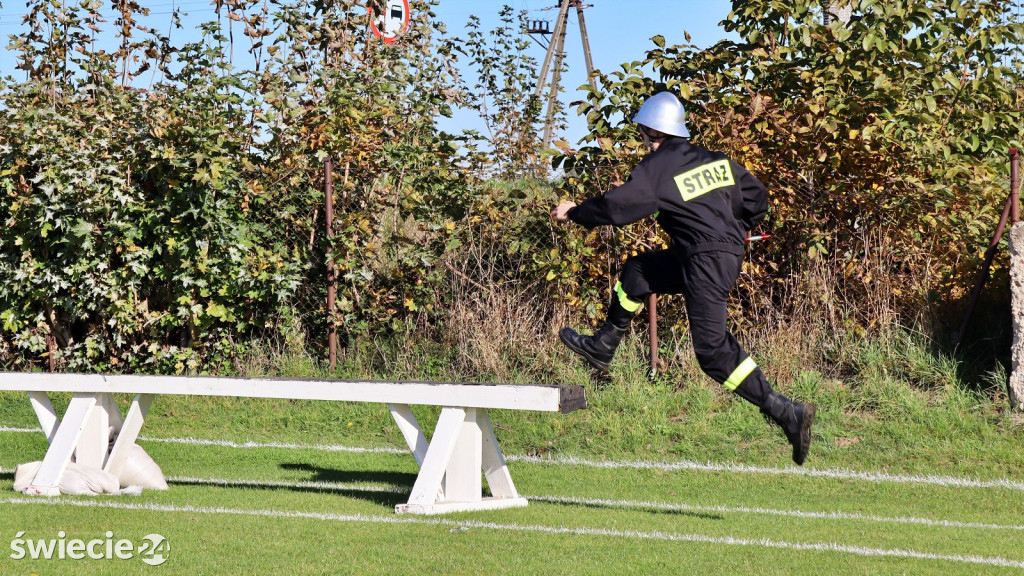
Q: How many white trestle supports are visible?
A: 2